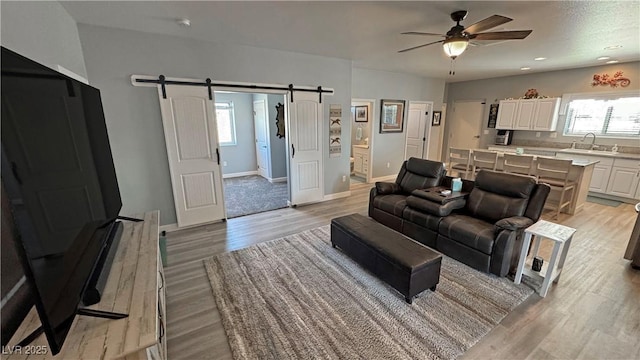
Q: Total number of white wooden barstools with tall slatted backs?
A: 4